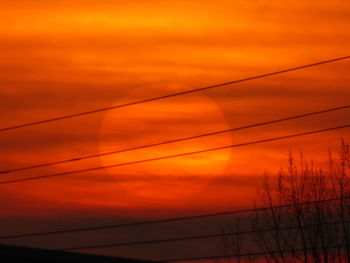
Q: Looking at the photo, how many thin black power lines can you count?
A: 6